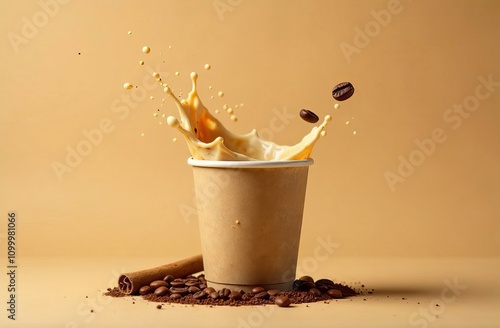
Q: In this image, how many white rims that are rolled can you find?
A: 1